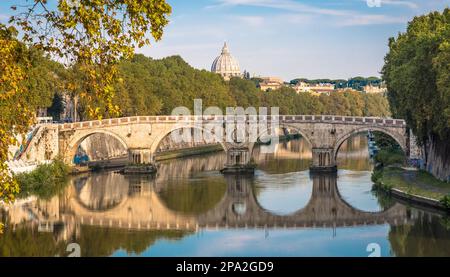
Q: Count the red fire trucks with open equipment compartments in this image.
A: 0